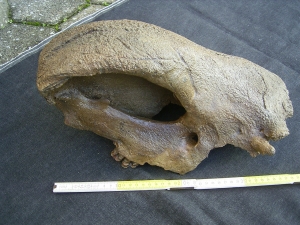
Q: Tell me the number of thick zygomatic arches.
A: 1